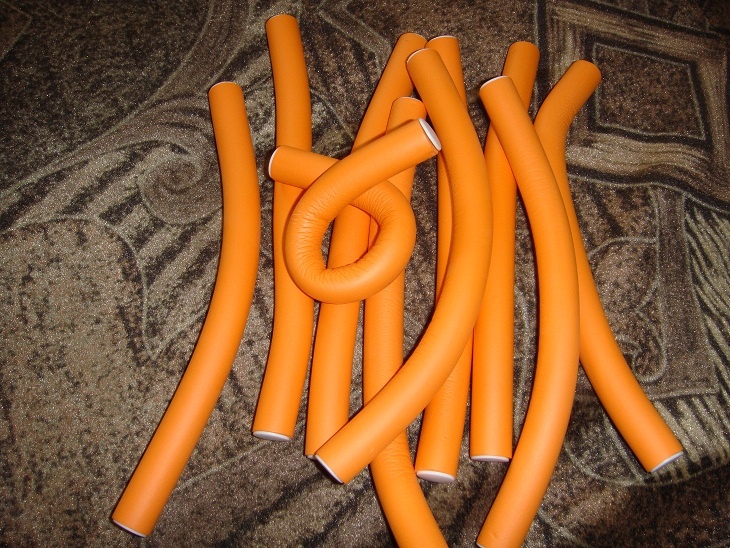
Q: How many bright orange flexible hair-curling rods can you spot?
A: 10